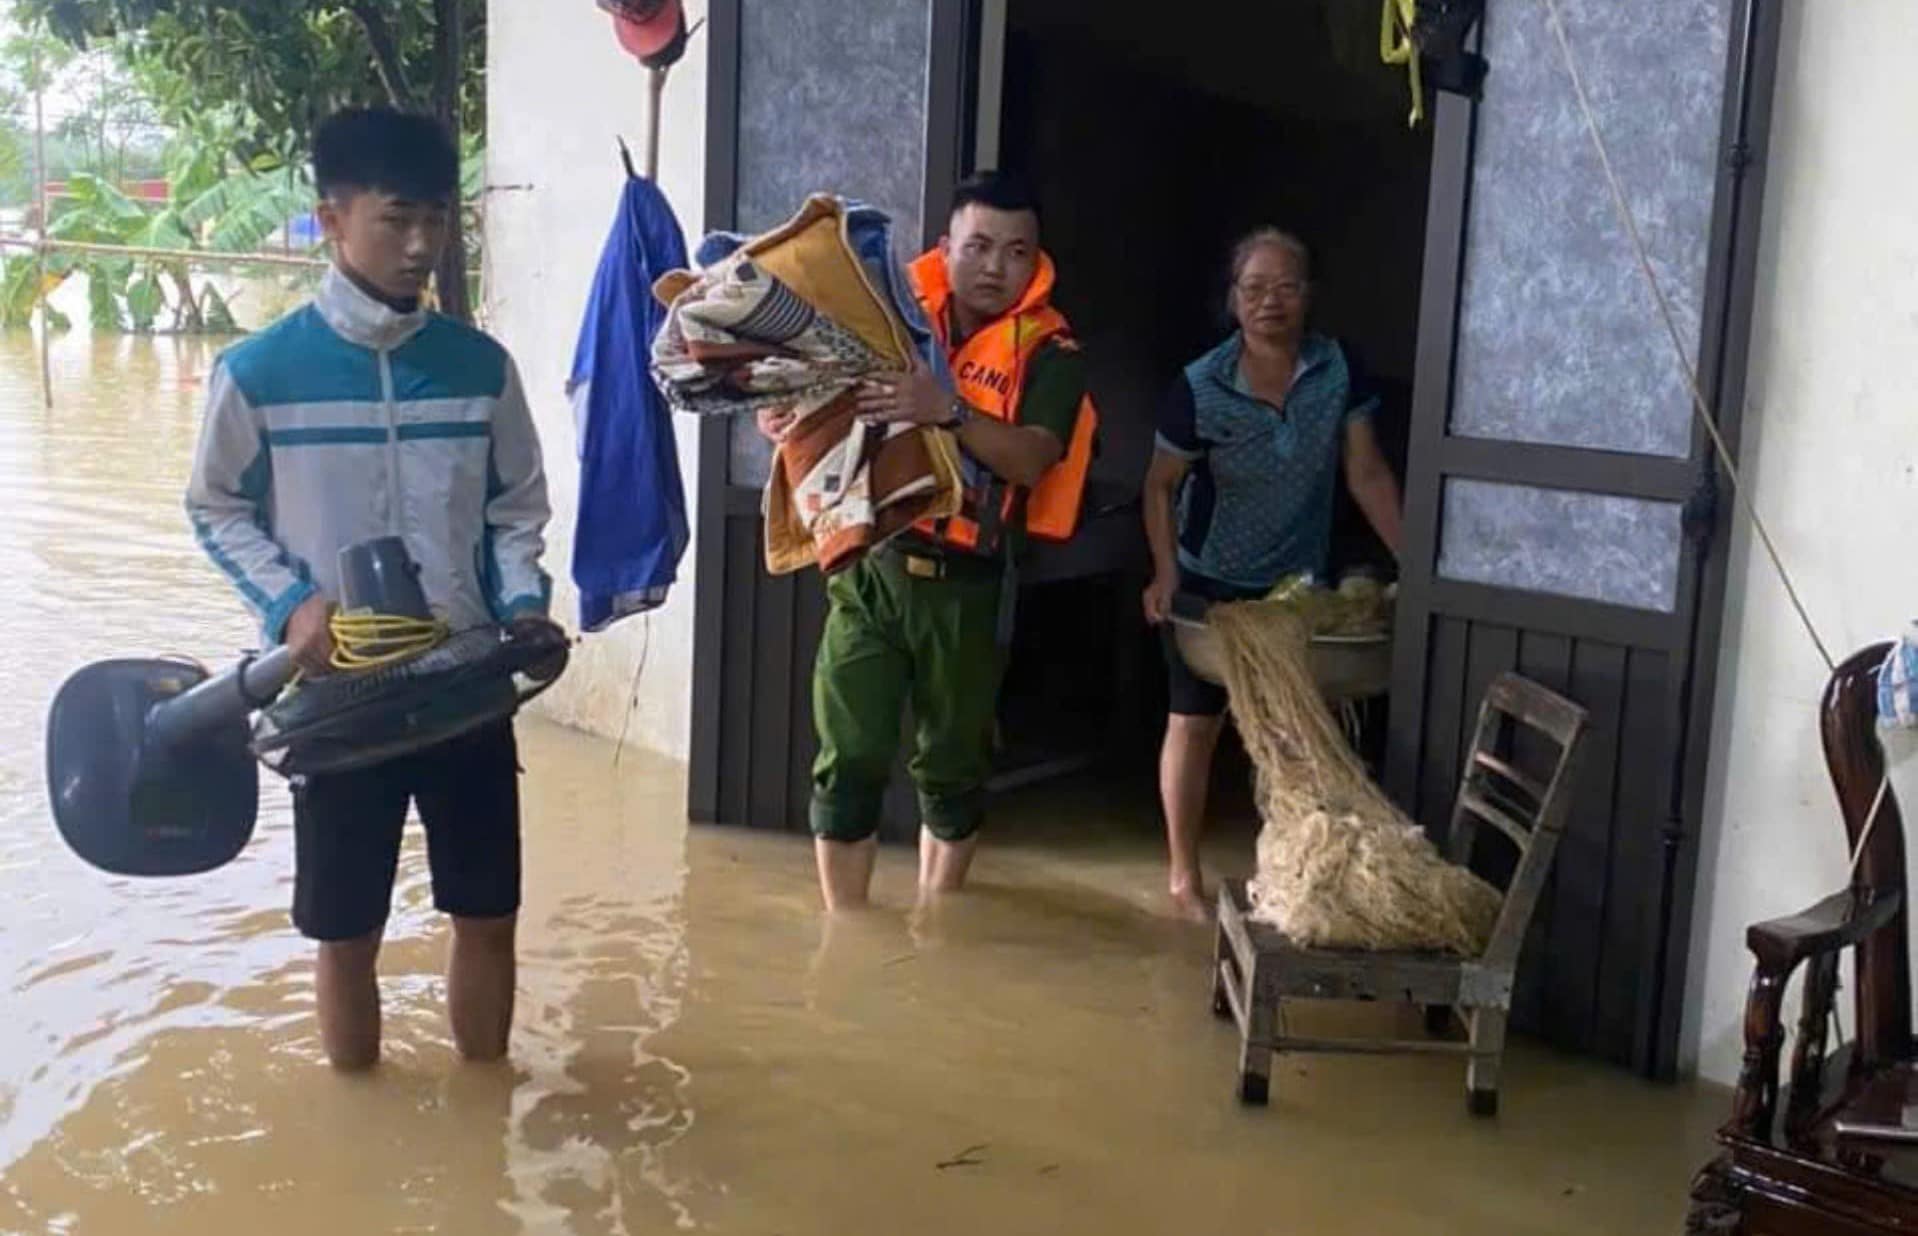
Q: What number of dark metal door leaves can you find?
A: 2